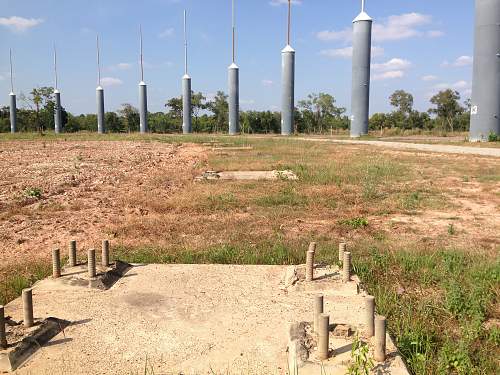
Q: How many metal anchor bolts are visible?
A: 14